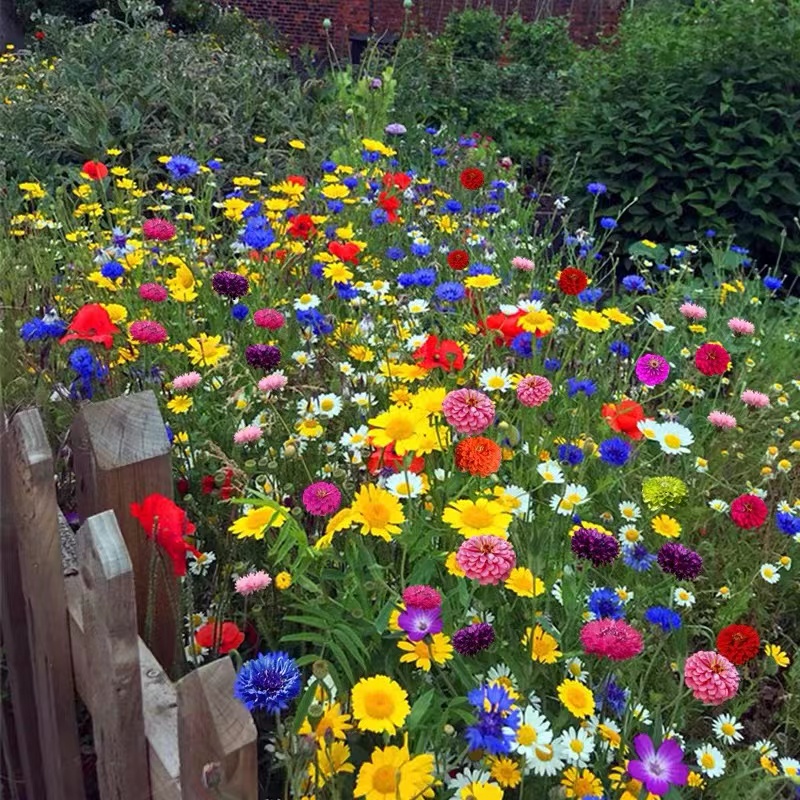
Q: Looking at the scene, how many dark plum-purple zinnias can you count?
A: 5